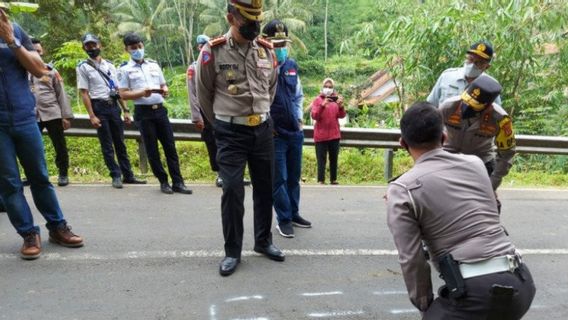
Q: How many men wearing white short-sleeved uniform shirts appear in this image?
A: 2